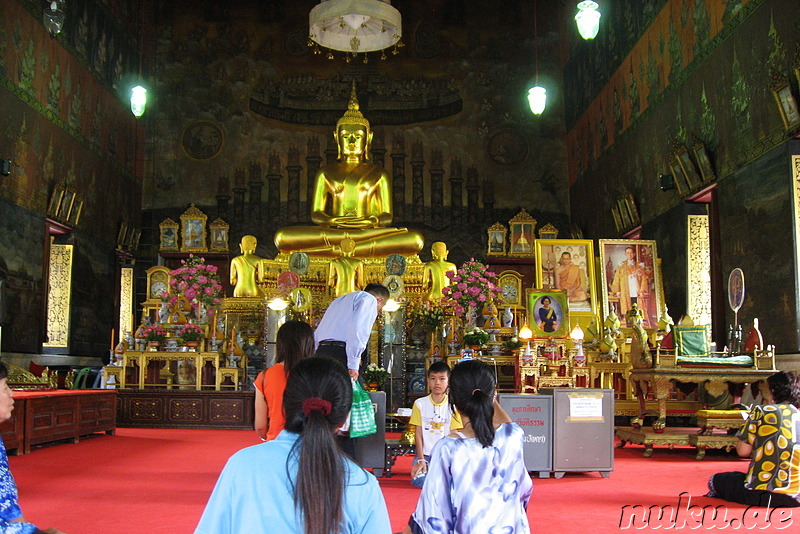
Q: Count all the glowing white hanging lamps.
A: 3